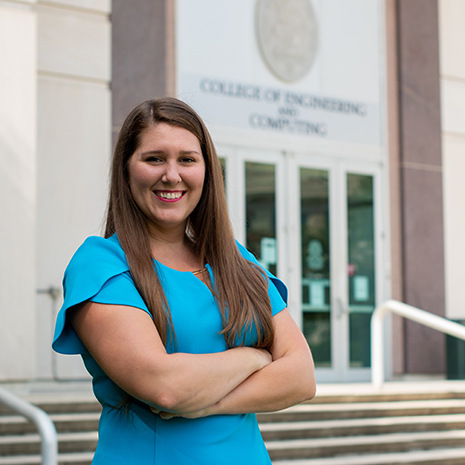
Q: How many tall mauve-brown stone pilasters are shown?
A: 2